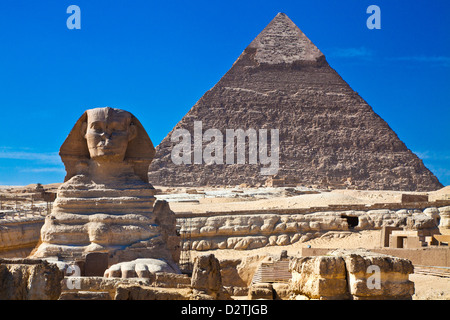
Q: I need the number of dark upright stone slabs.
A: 1